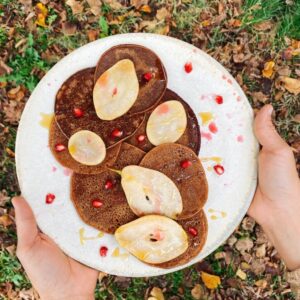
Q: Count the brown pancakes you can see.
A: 7